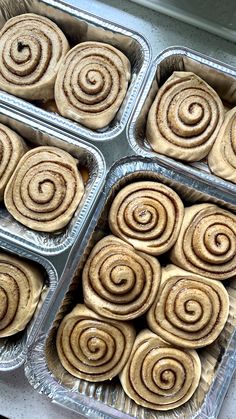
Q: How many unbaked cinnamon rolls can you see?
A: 13